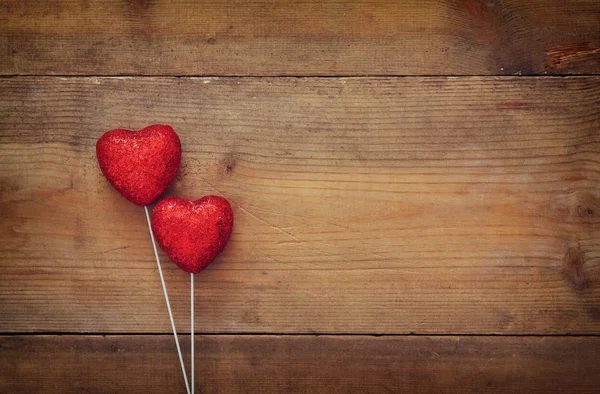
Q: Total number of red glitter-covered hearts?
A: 2